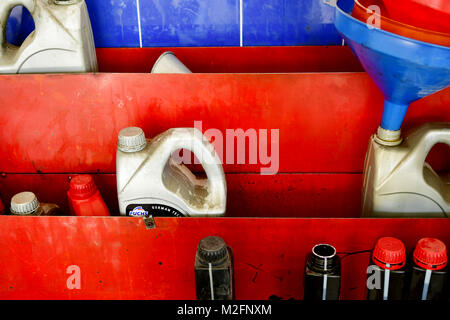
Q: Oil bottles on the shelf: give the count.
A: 9